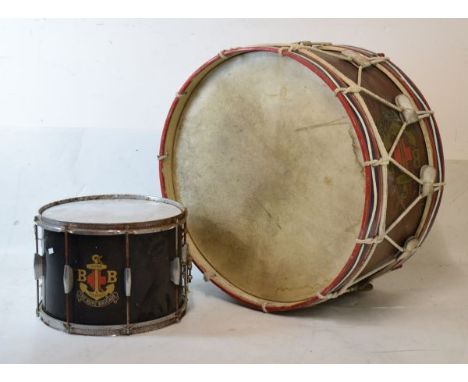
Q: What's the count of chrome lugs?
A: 4